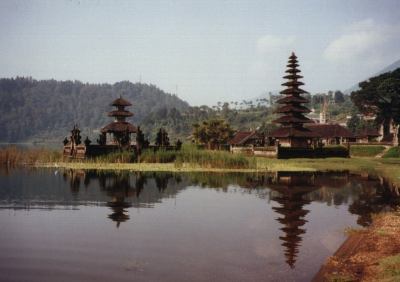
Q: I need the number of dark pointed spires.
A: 2